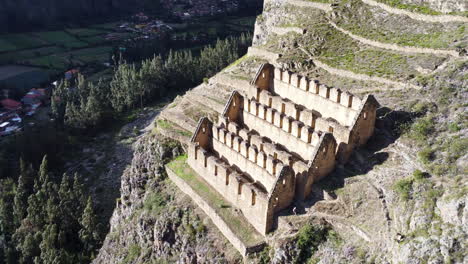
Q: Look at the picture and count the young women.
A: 0